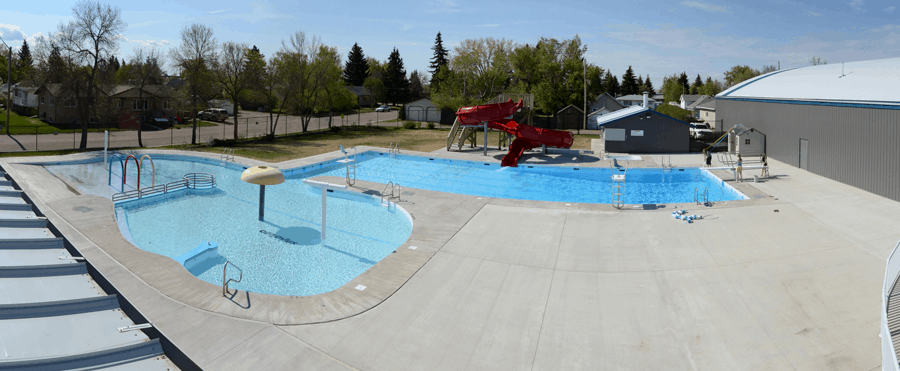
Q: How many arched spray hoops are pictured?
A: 3